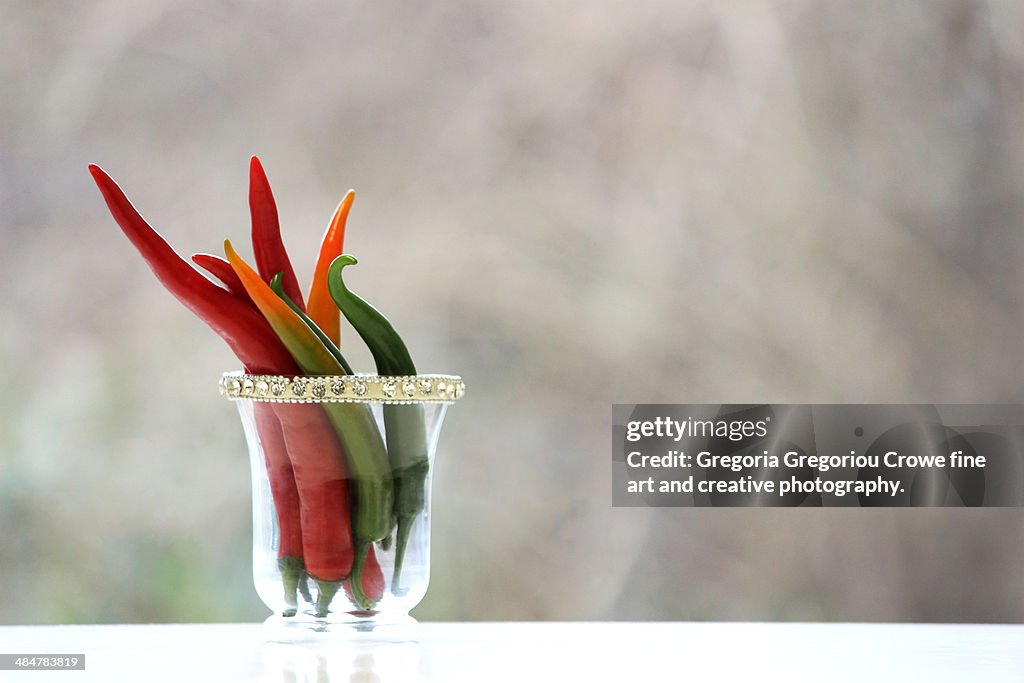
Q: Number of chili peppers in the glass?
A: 7